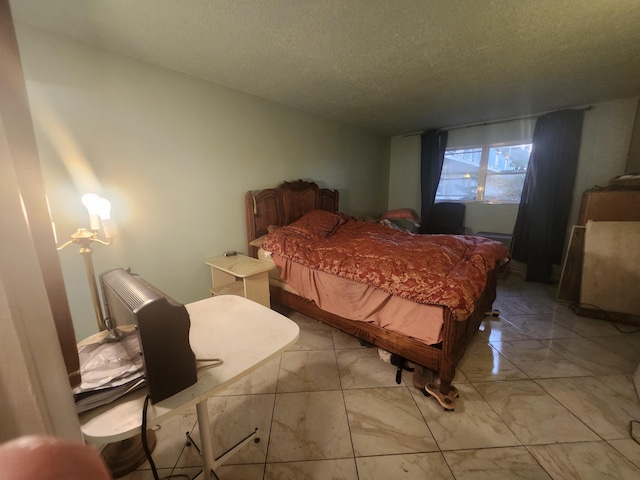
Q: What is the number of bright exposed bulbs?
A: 2